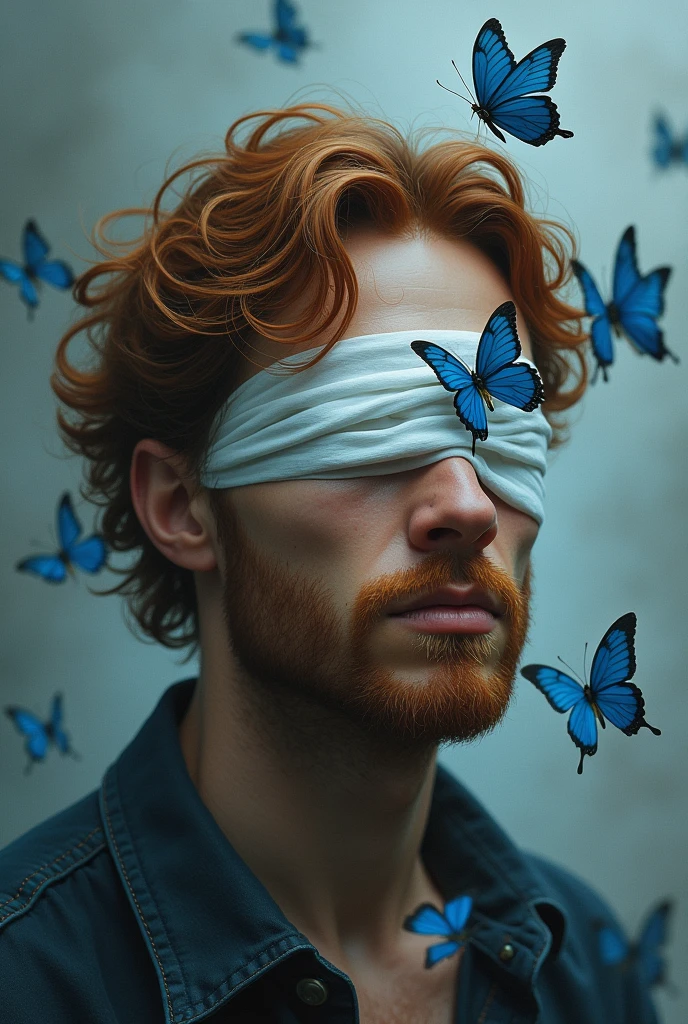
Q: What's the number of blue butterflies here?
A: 11